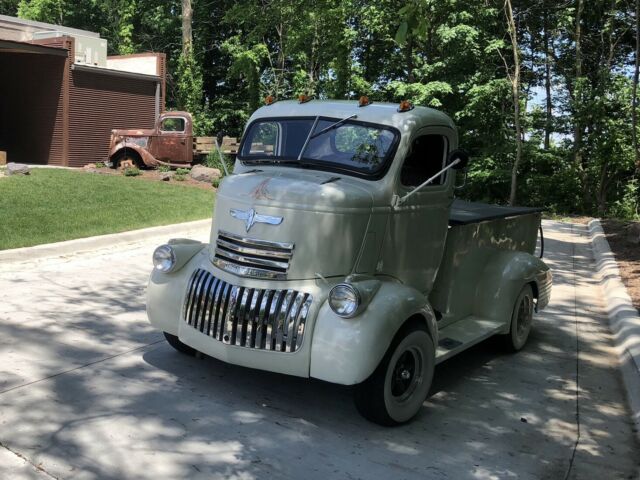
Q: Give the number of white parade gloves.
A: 0